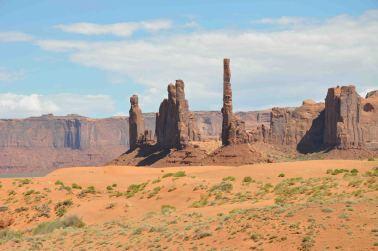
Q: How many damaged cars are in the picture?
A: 0